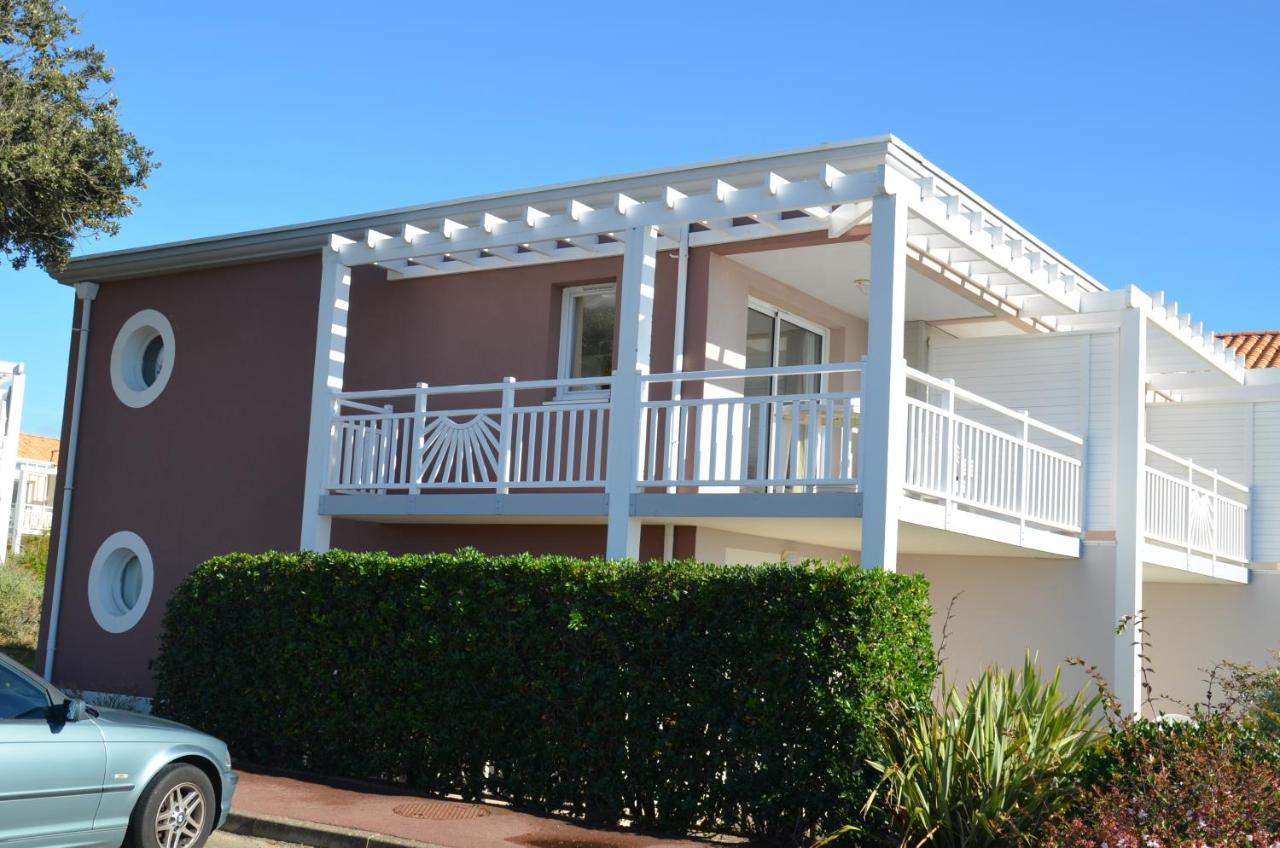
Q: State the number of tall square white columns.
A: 4